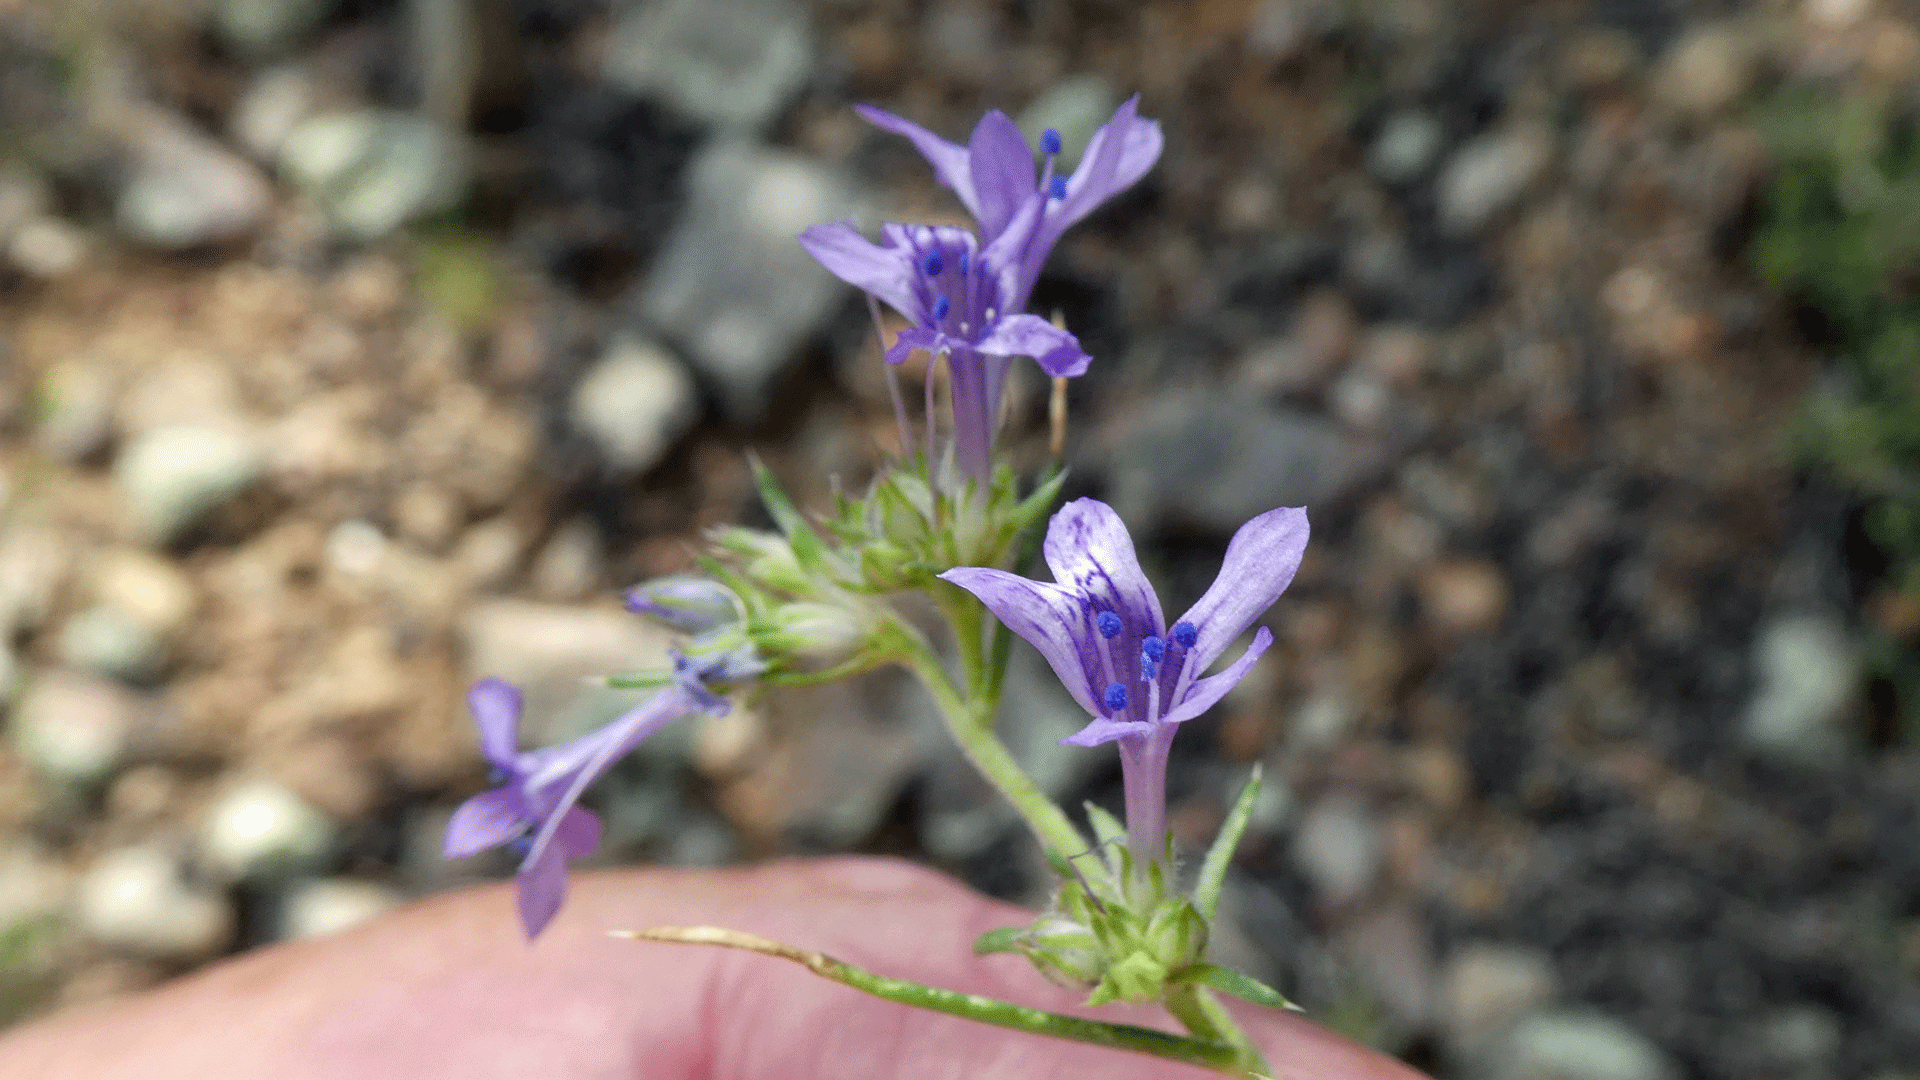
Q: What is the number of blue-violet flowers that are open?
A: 4